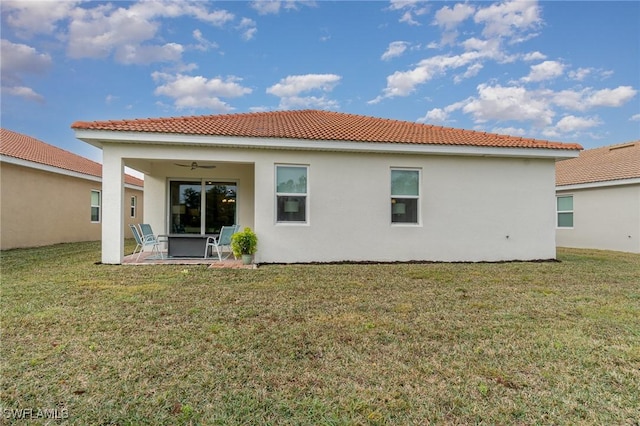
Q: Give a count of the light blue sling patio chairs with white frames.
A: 4